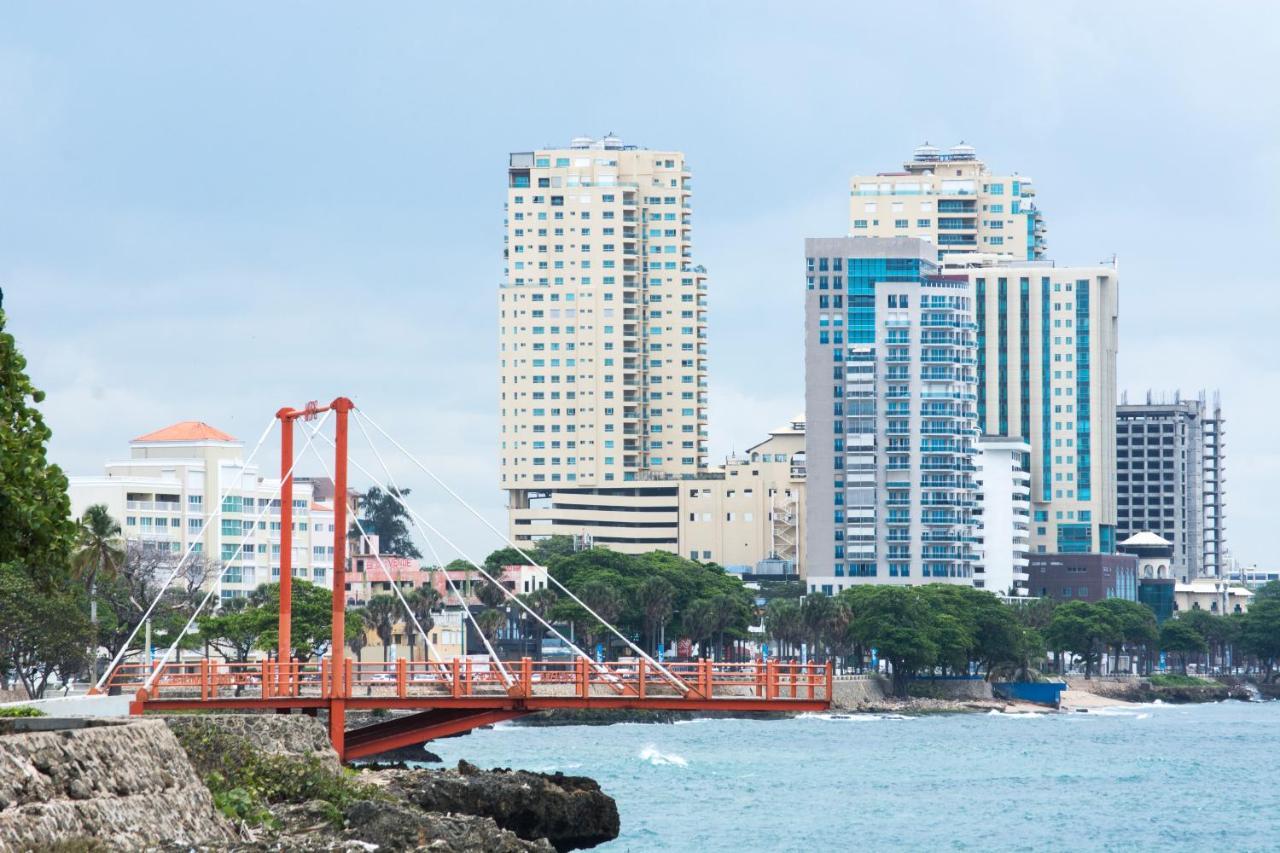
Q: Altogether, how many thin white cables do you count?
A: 6